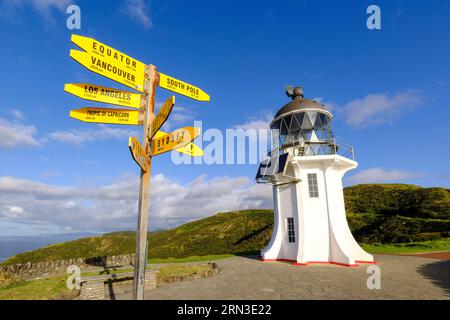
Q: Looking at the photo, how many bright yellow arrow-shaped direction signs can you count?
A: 9